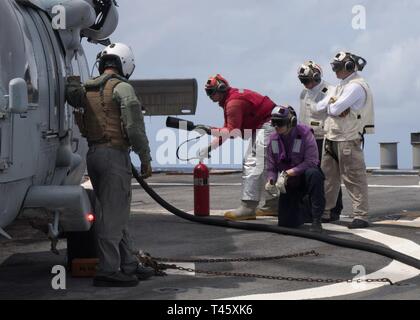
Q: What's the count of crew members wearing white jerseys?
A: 2